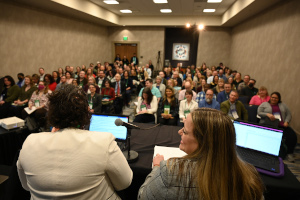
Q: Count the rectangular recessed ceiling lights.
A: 6